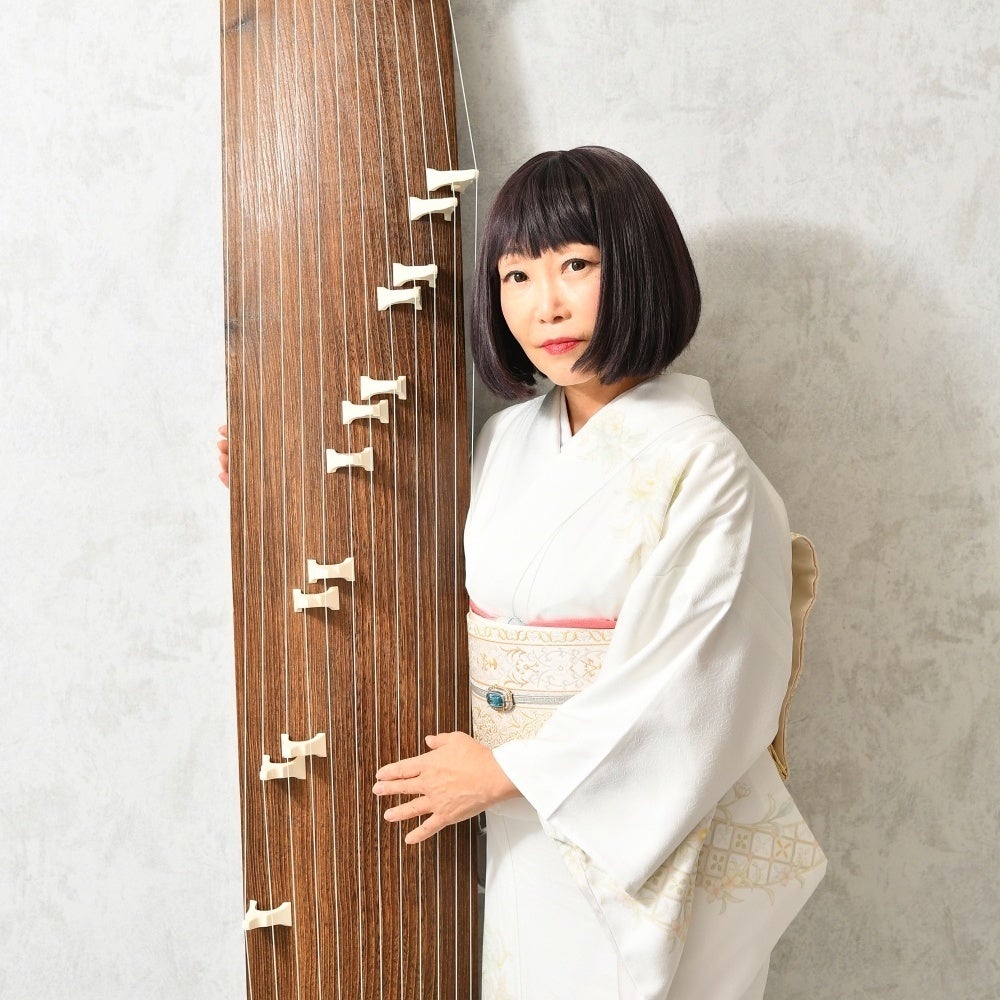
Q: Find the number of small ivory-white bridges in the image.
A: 12